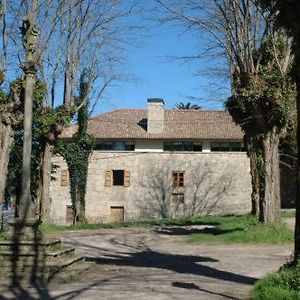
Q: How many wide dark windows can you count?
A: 3